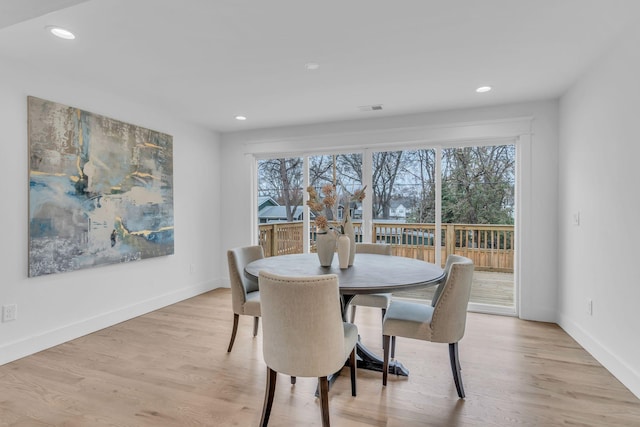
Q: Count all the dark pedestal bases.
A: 1